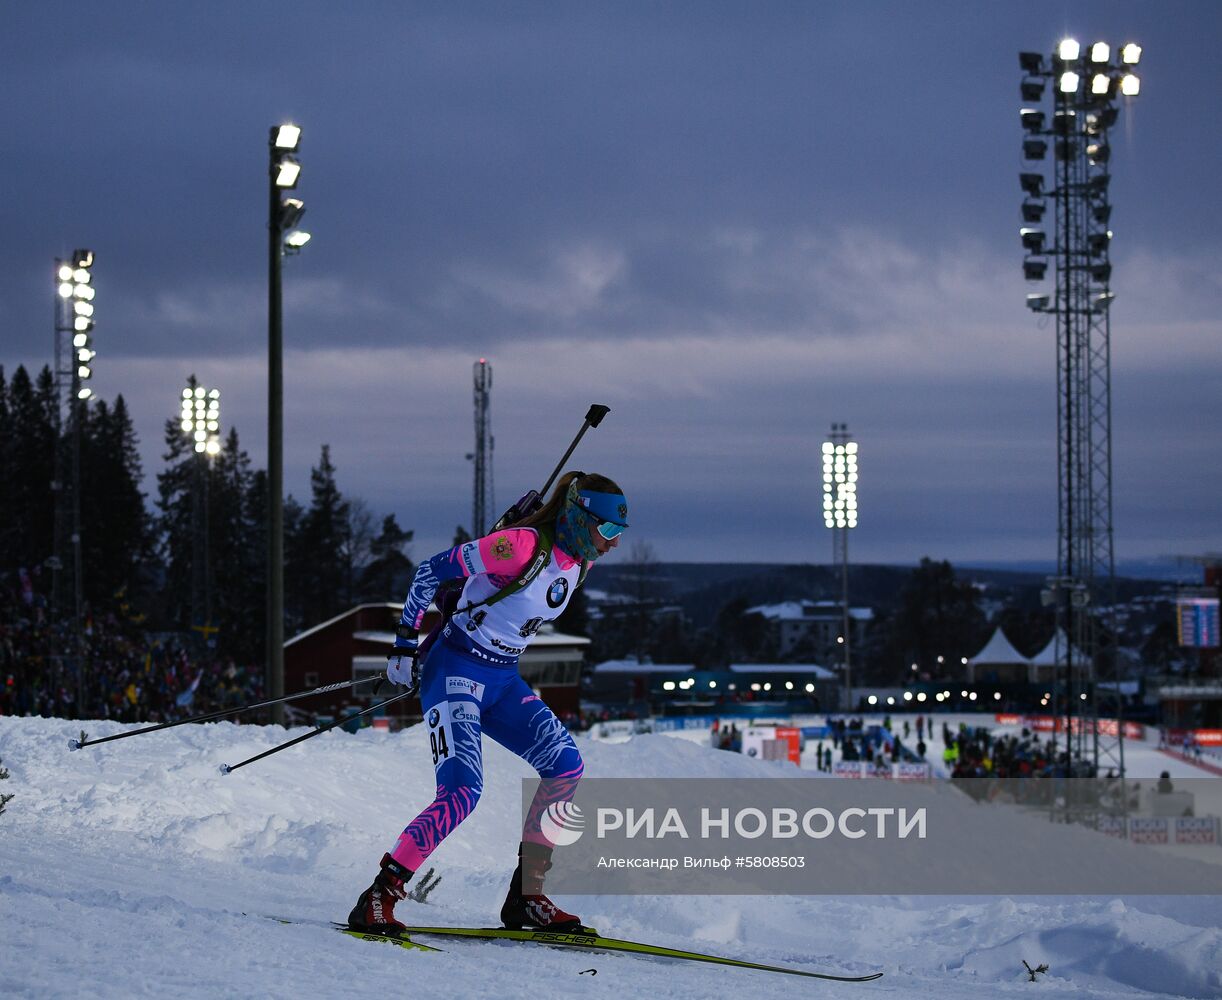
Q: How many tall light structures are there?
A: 5